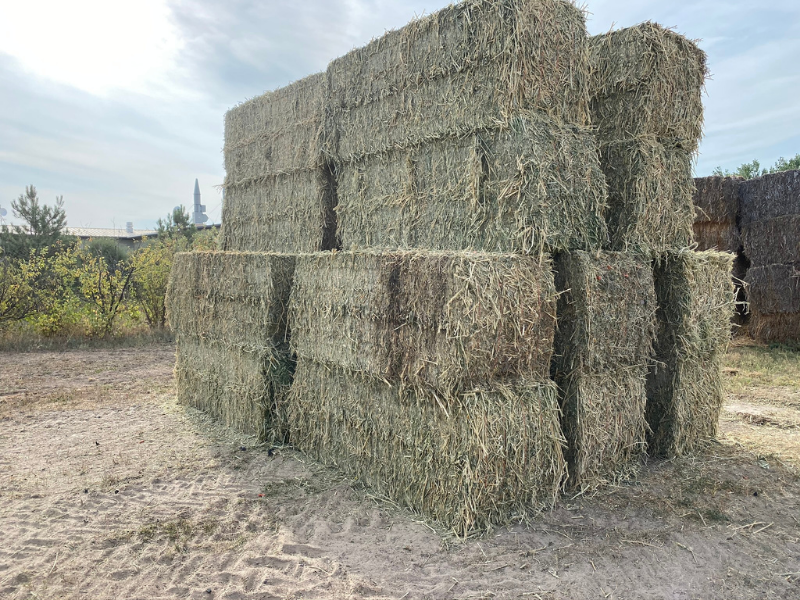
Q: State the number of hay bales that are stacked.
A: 14